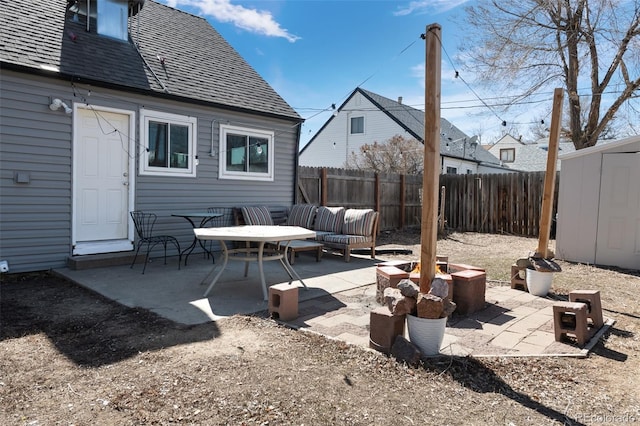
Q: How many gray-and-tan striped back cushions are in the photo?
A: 4